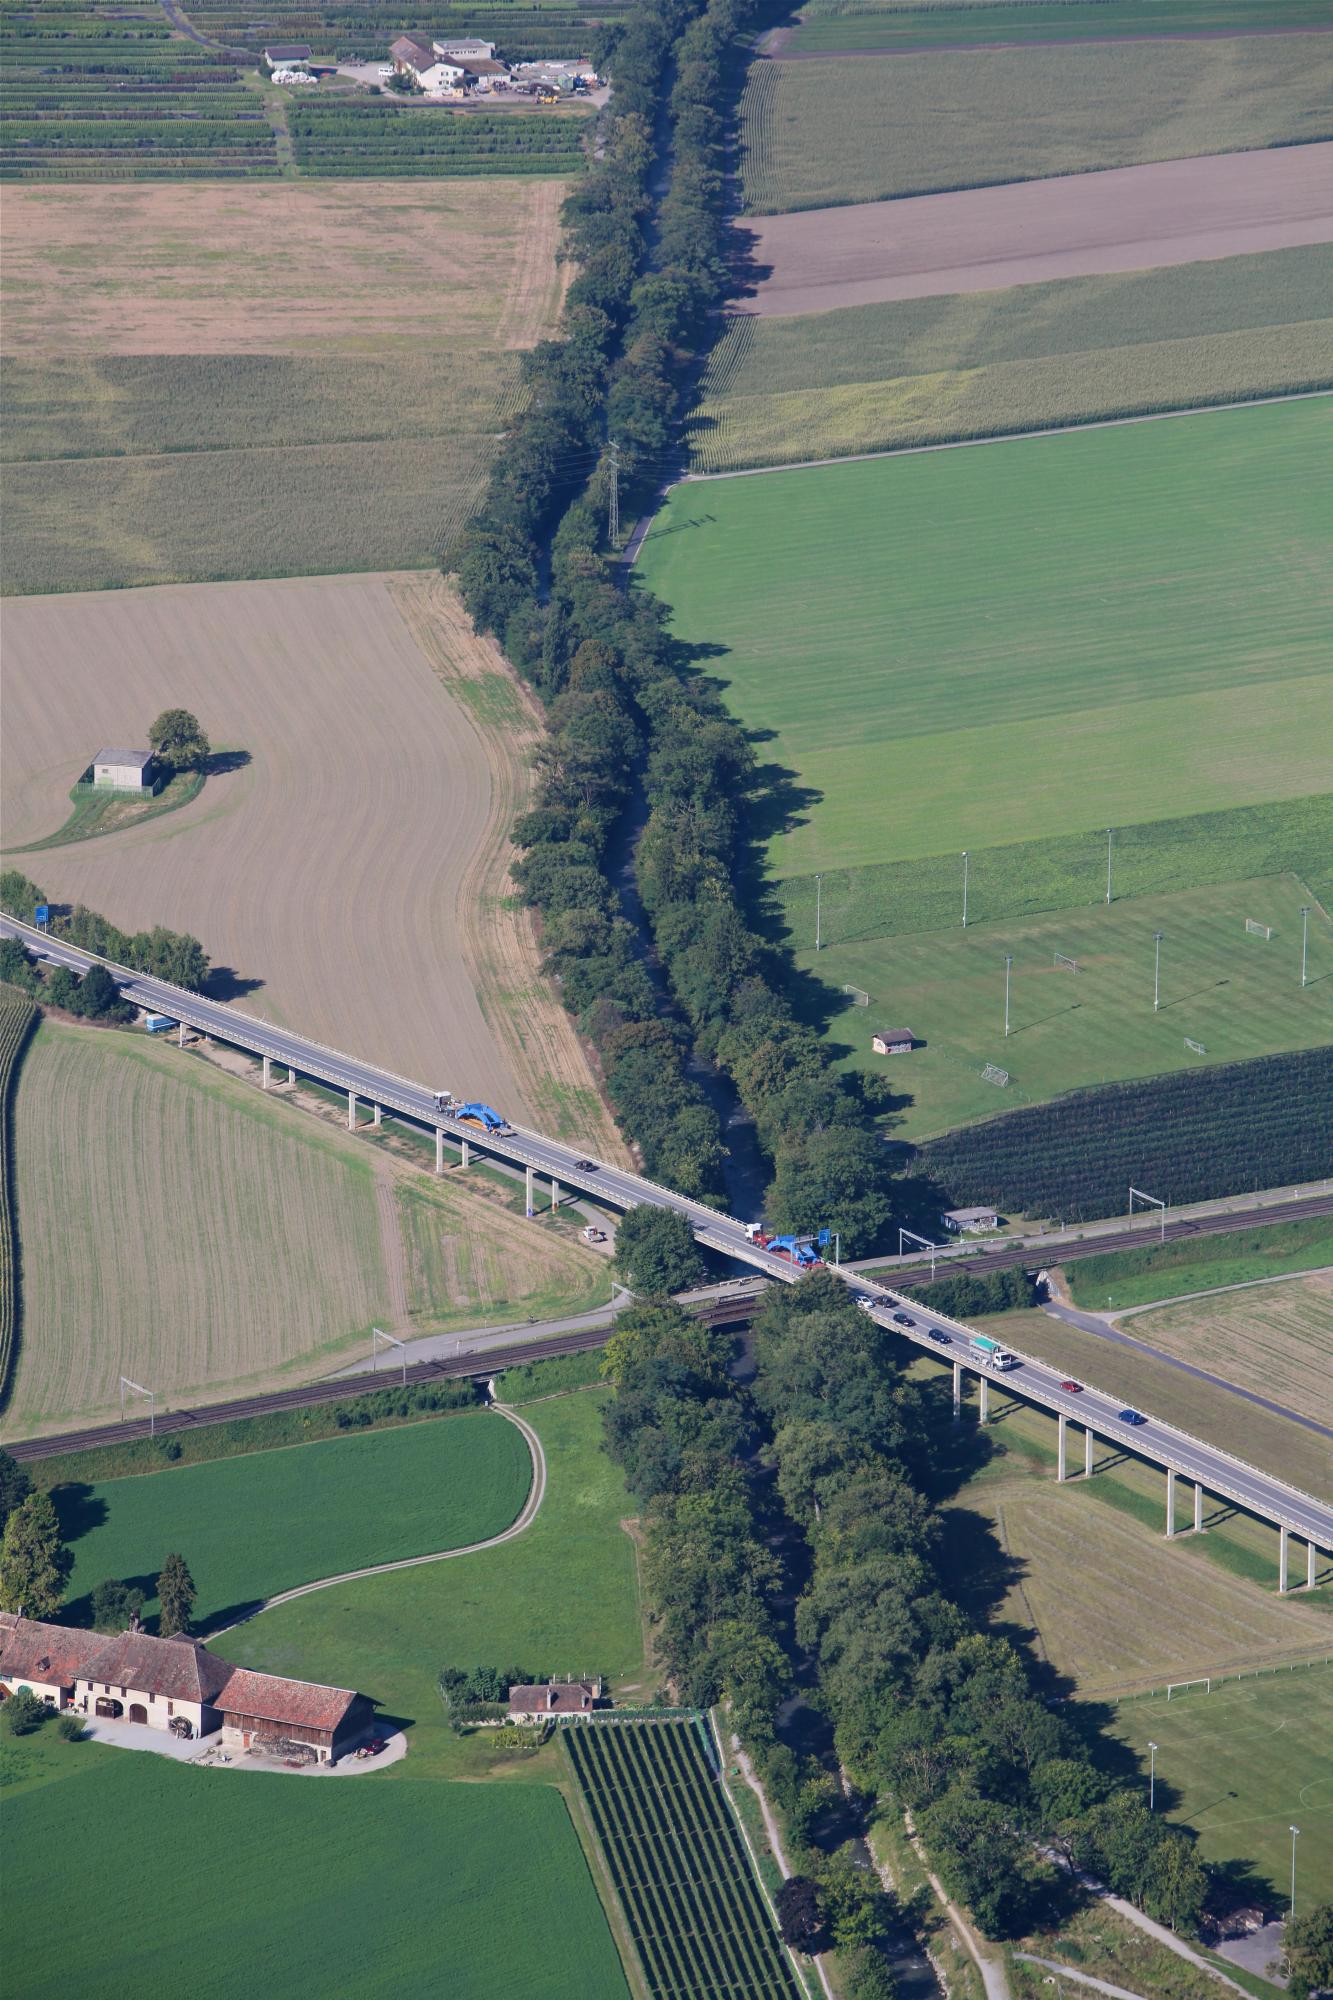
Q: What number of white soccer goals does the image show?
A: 6